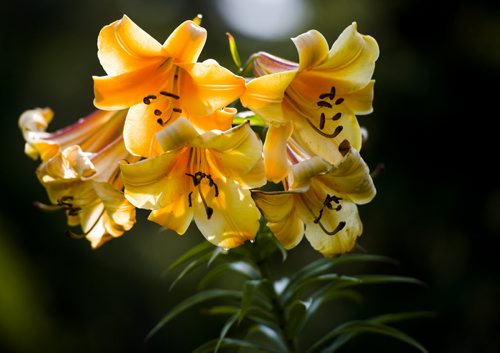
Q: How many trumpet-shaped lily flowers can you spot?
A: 6